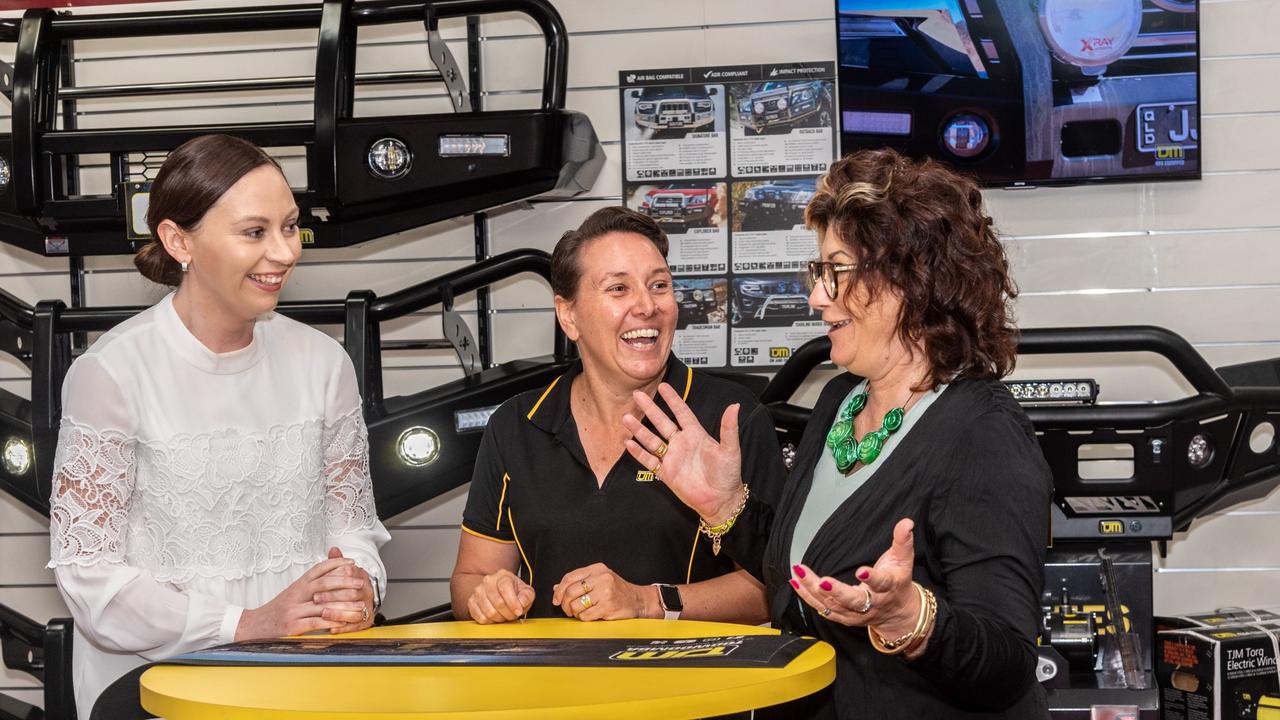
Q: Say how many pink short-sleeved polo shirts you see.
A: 0